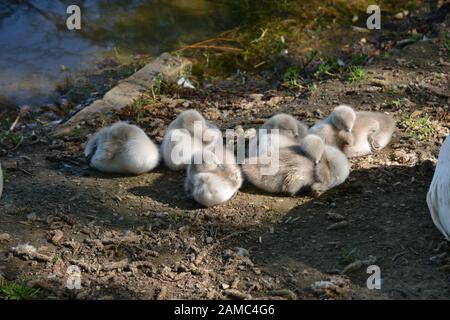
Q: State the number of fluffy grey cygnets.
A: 6